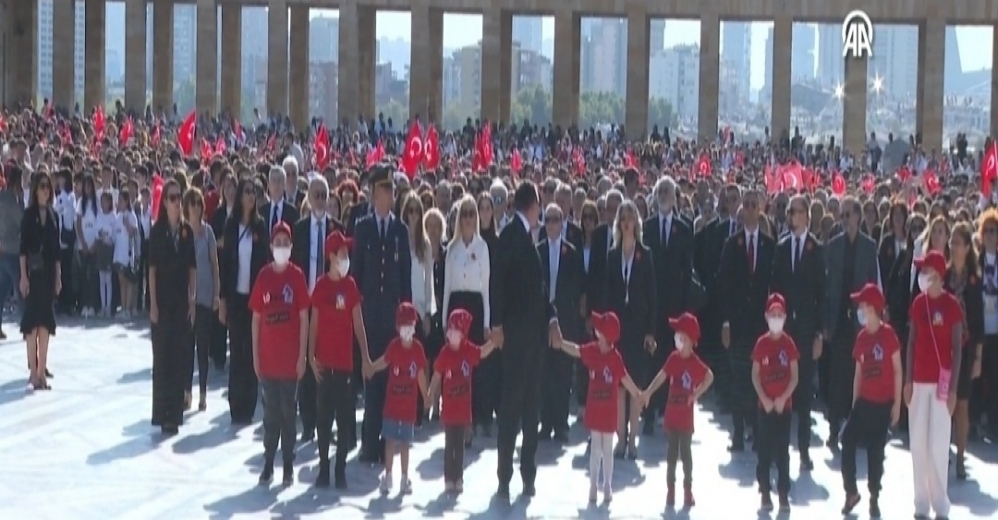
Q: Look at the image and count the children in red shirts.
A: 9